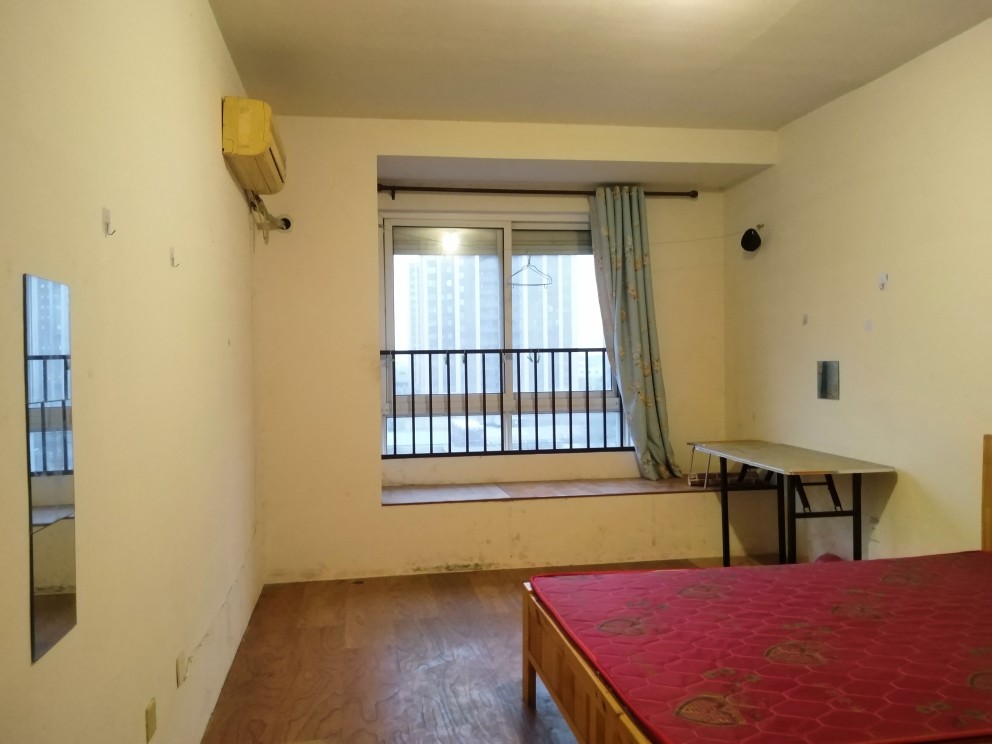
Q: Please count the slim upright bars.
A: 14